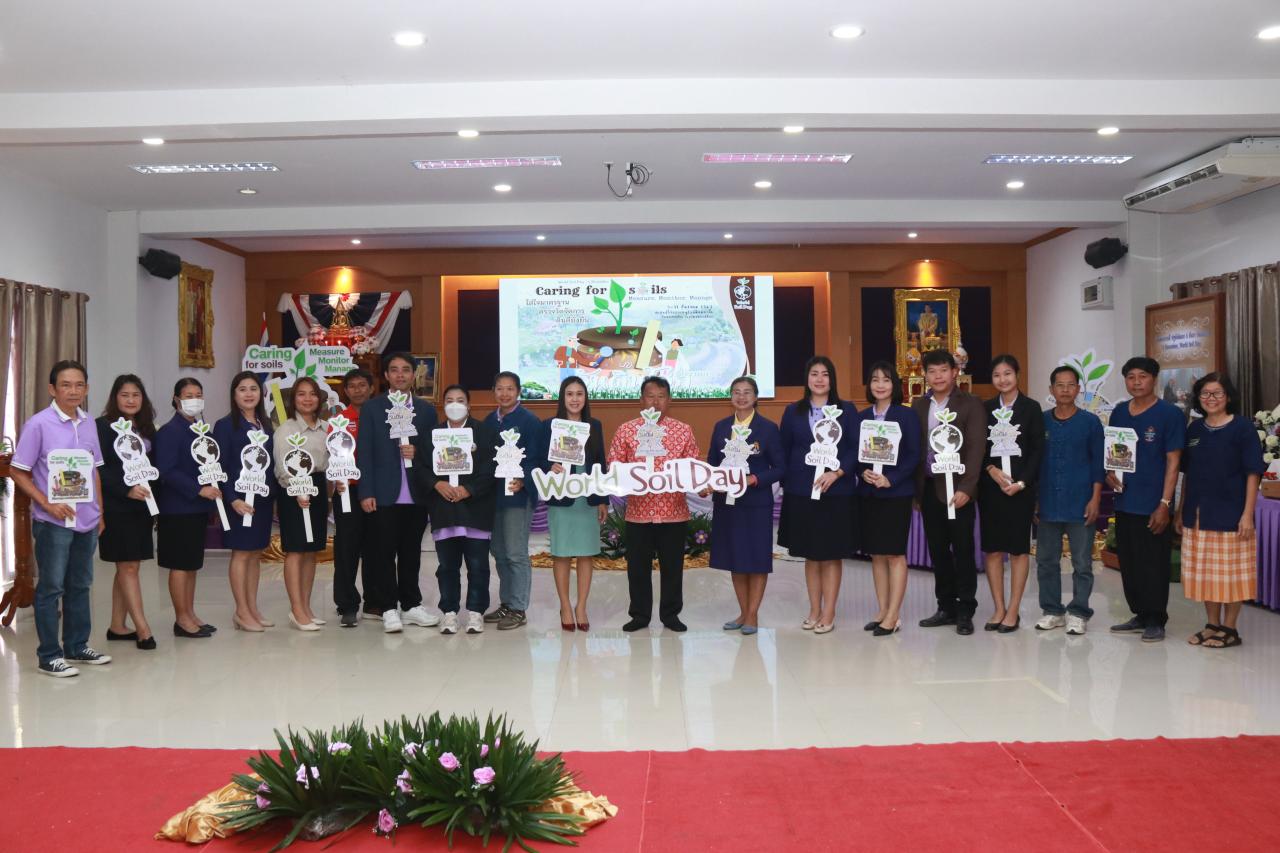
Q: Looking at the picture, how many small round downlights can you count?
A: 15